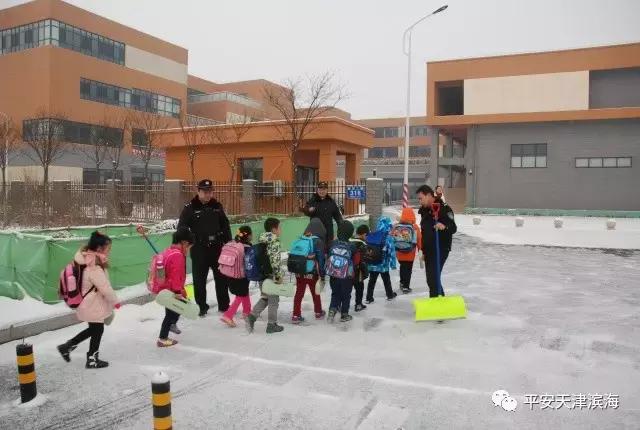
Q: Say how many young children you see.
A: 9